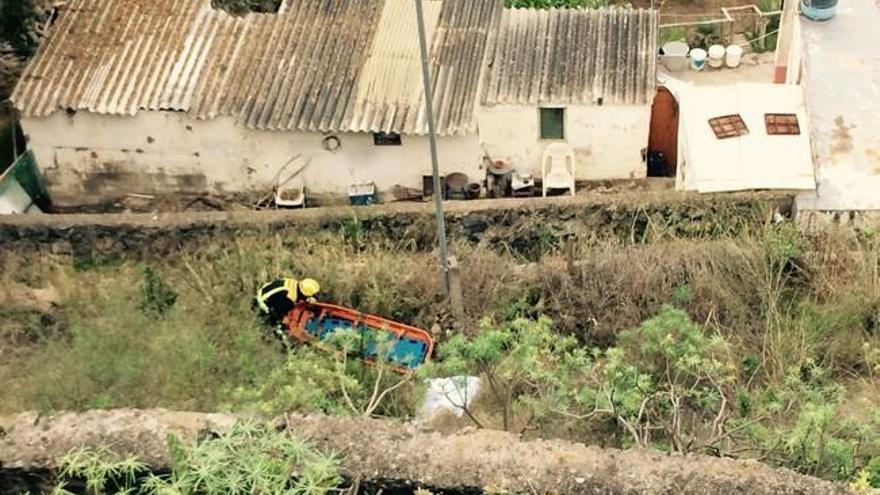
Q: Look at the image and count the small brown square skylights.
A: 2